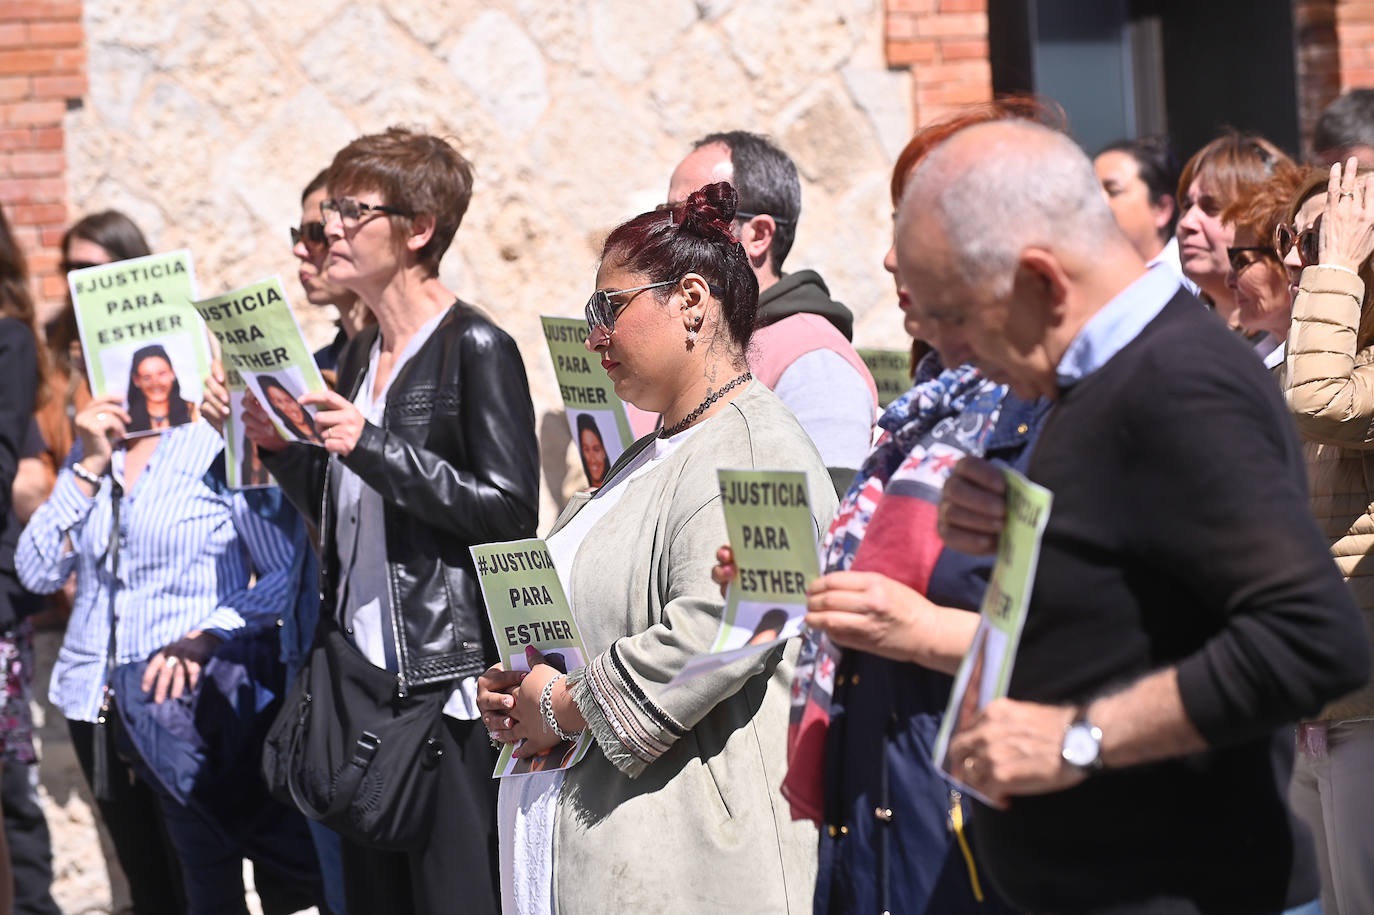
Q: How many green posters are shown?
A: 8